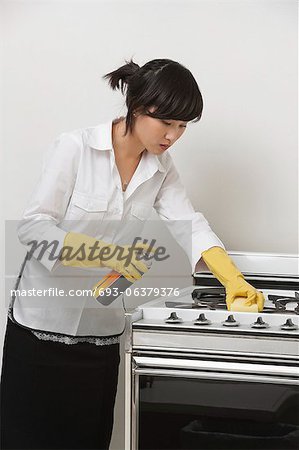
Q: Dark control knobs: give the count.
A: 5